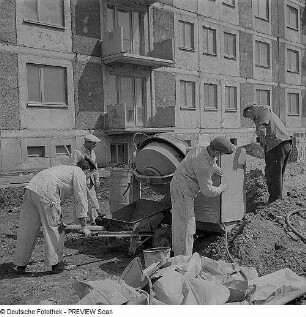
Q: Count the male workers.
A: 4